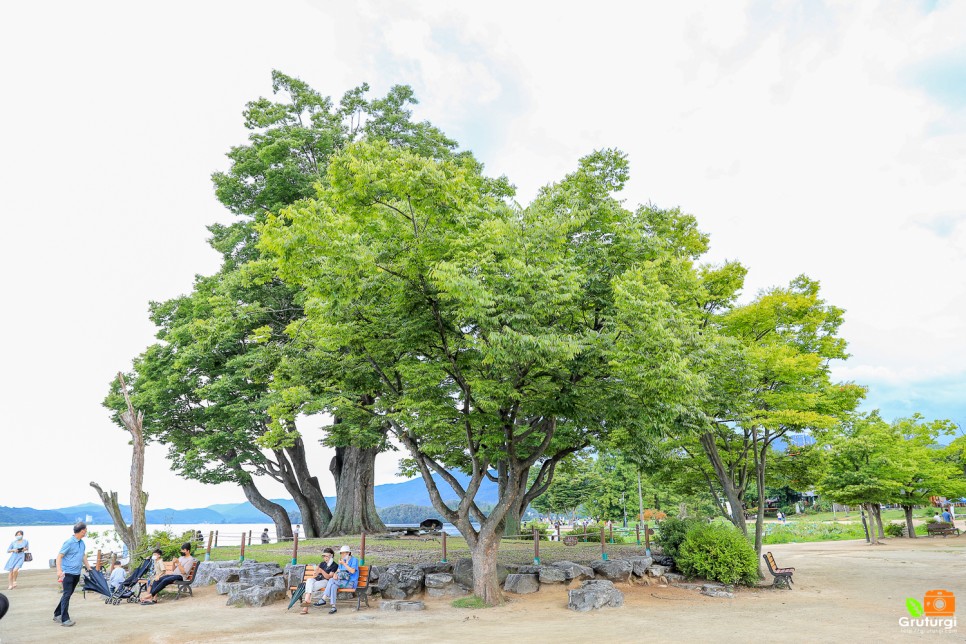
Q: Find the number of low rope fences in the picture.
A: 1